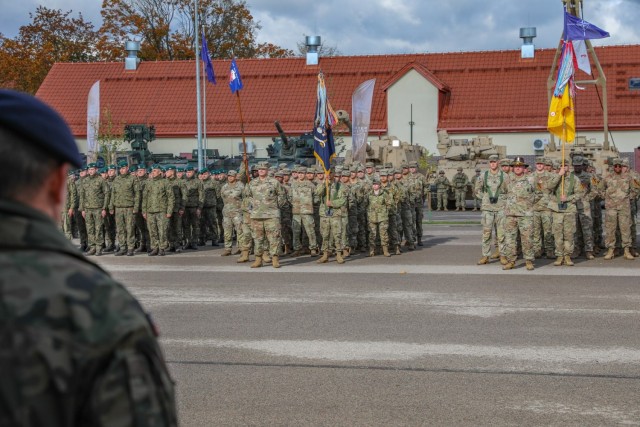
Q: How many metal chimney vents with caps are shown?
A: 3